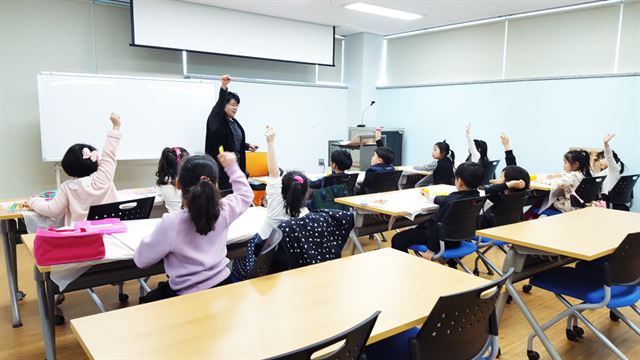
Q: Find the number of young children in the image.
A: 12